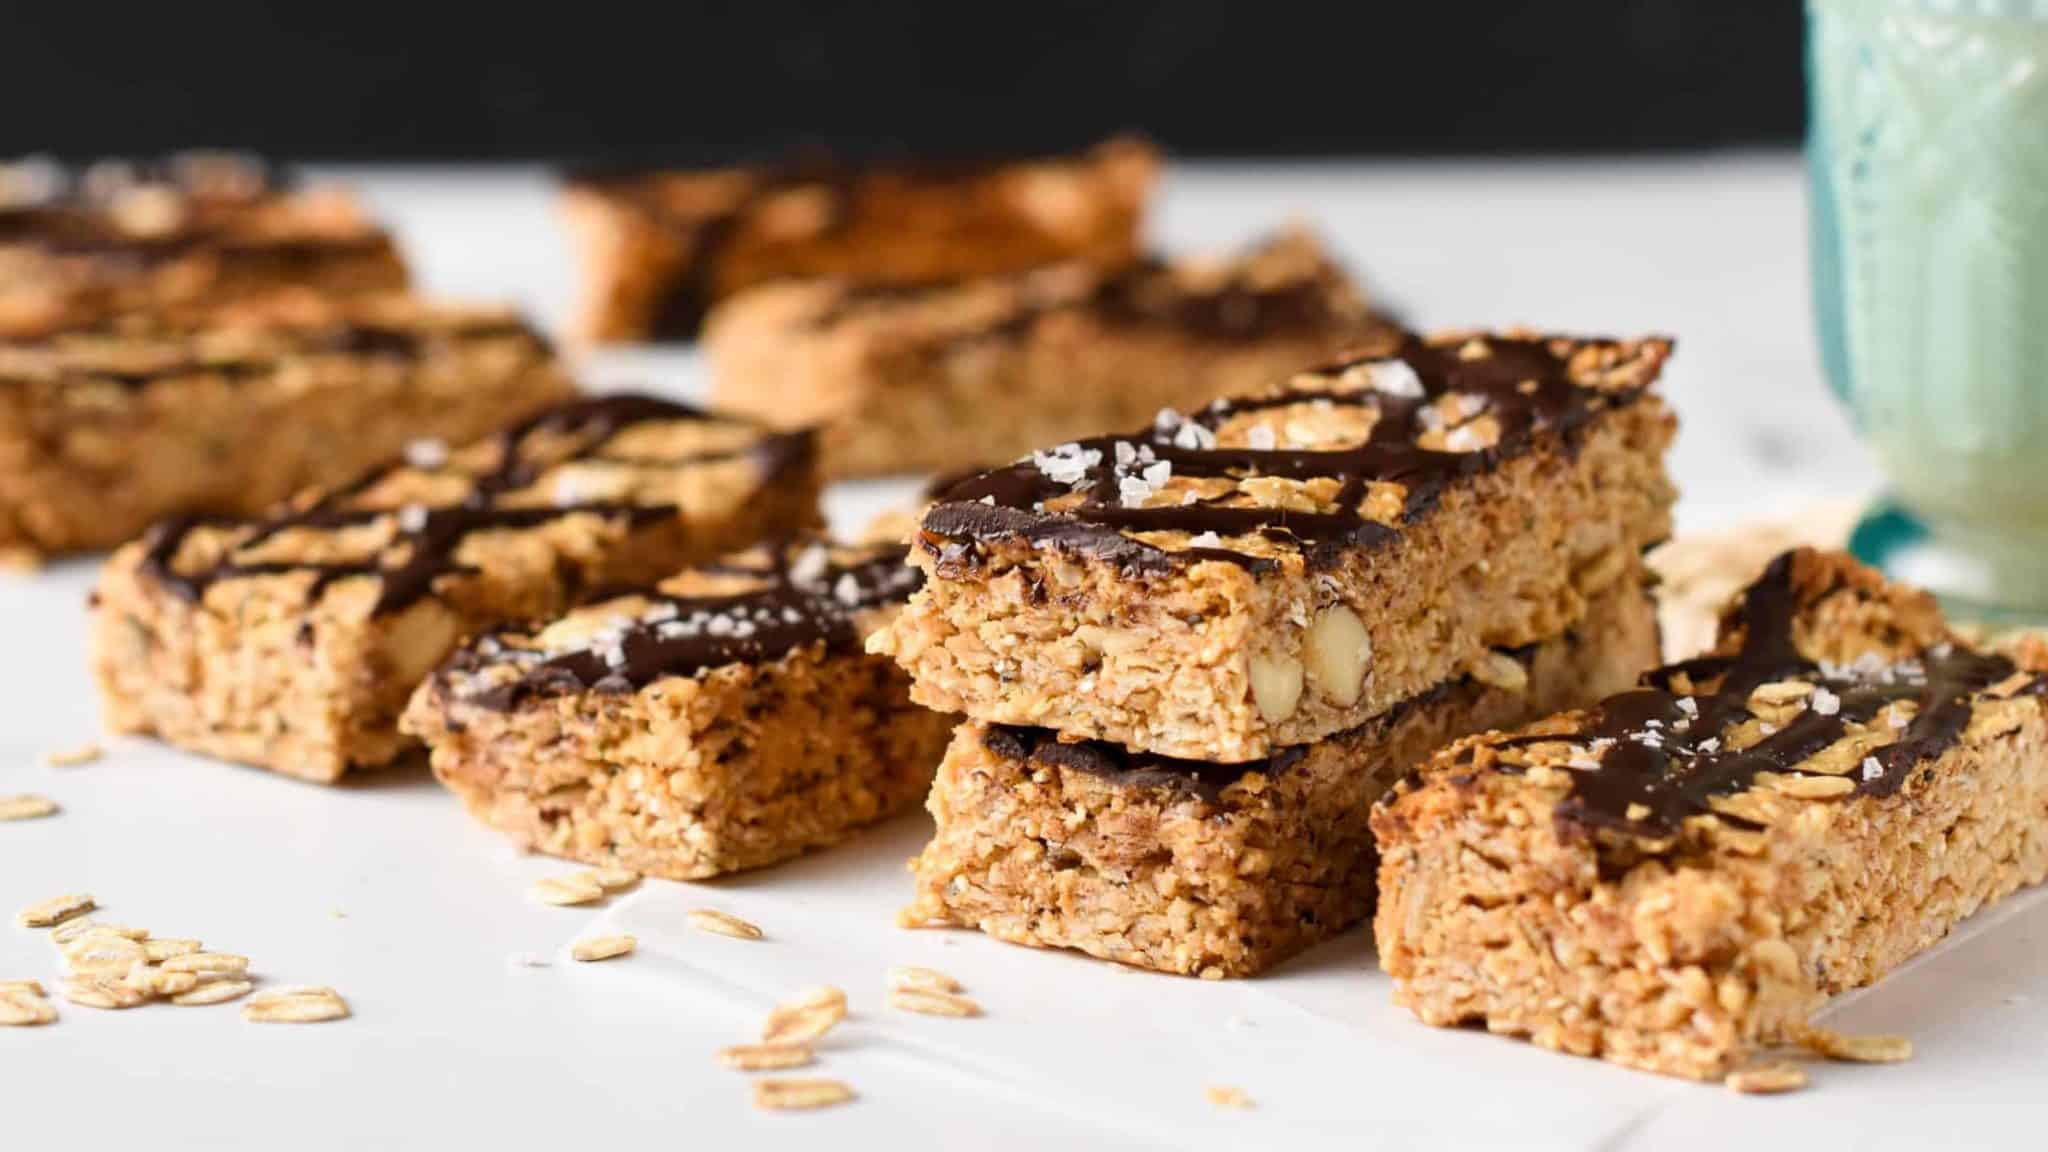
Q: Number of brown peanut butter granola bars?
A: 9